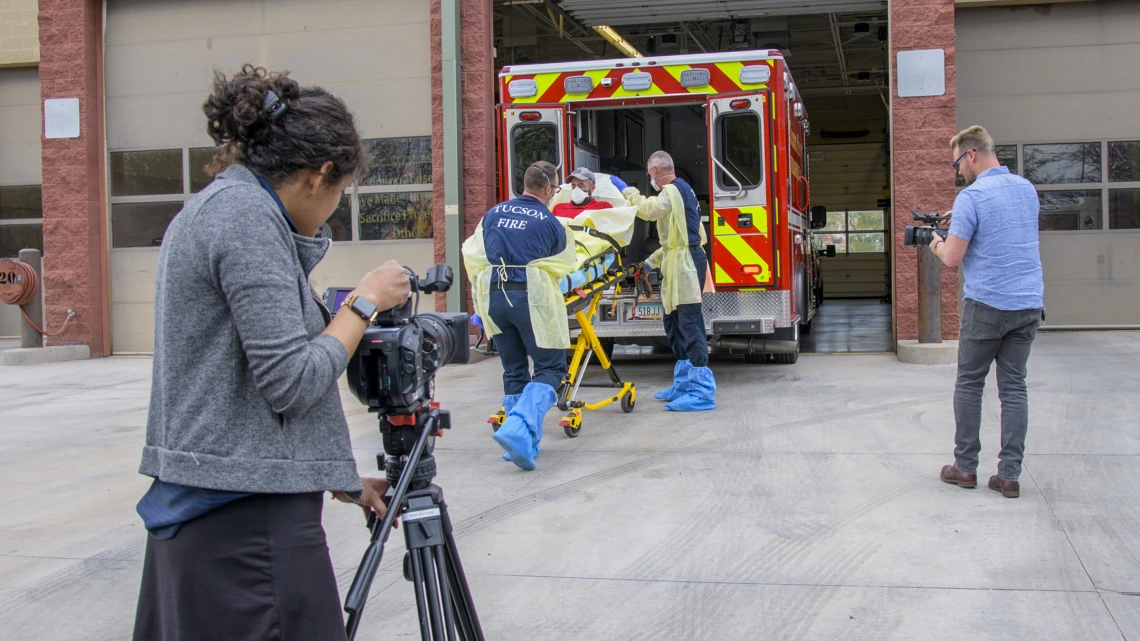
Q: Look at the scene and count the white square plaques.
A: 2